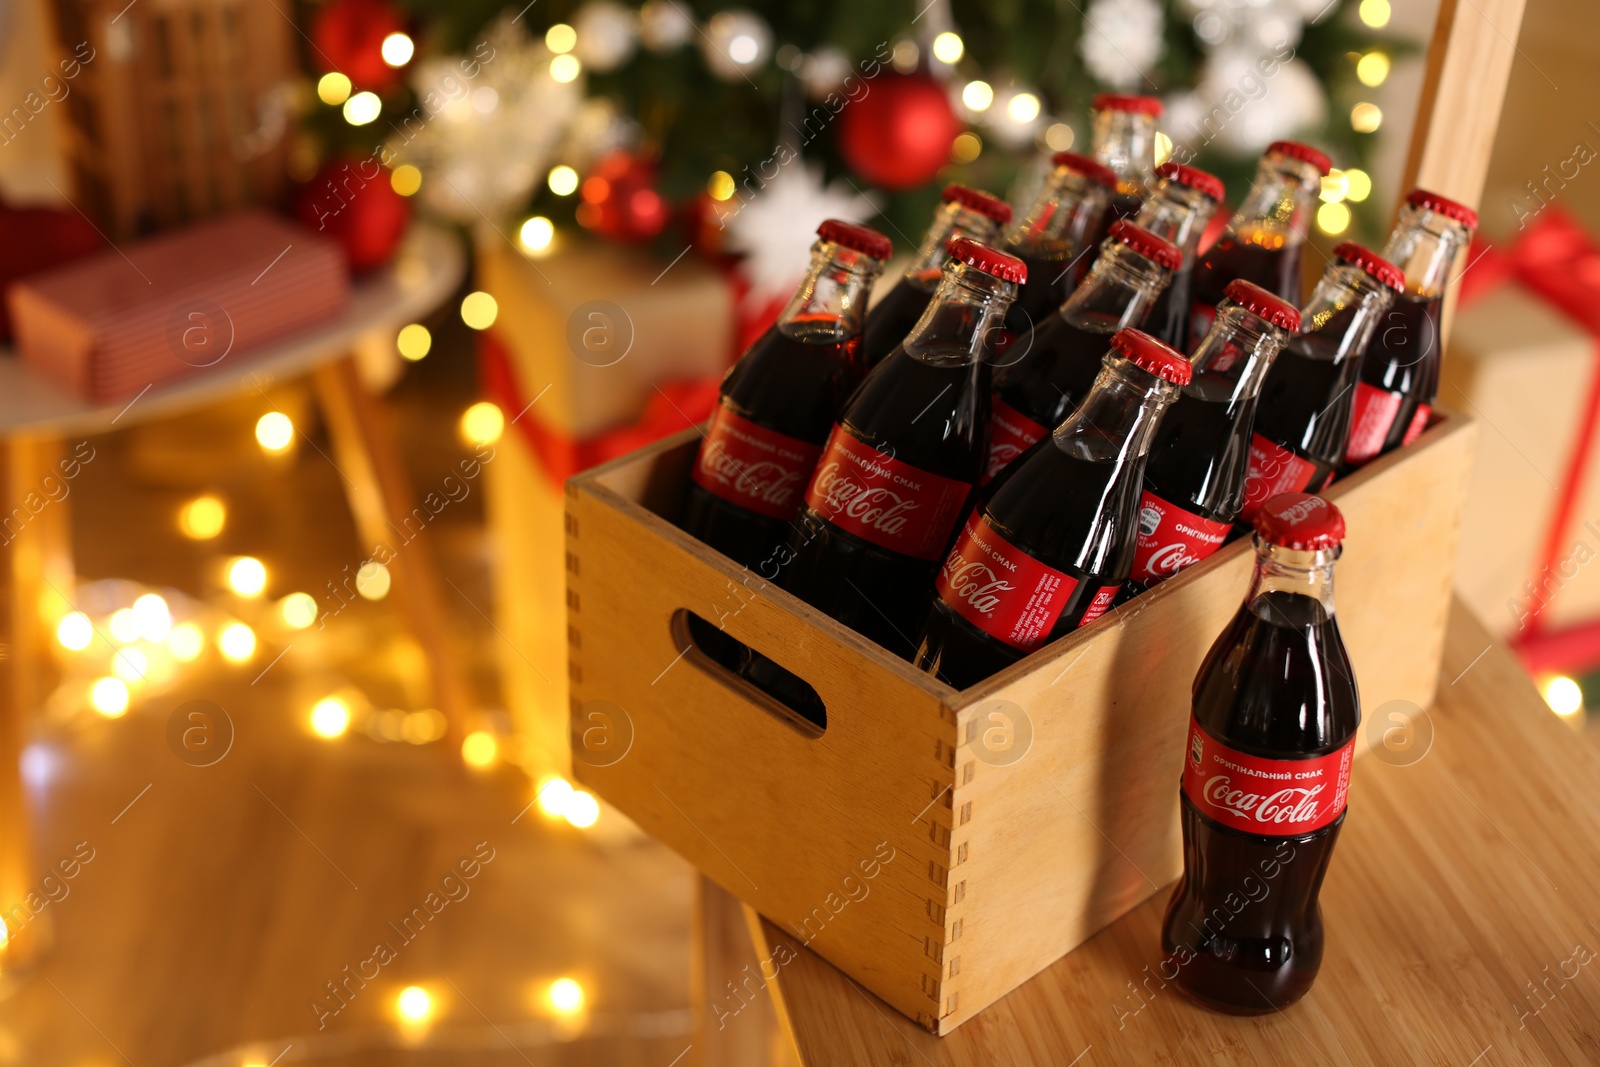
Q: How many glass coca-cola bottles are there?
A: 13